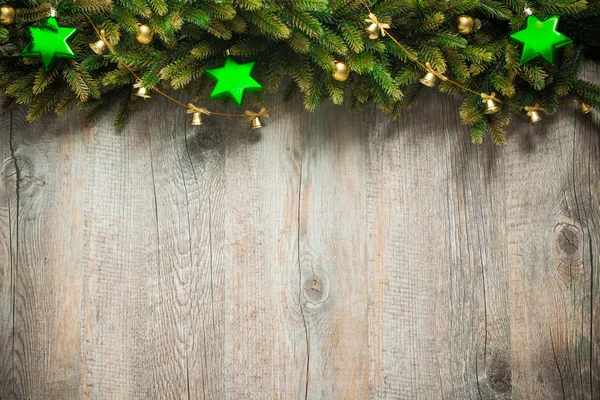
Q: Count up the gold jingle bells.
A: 9